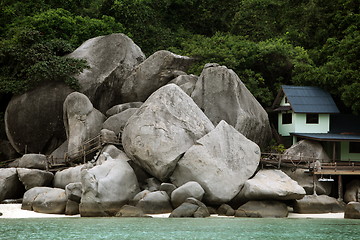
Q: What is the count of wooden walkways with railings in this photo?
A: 2